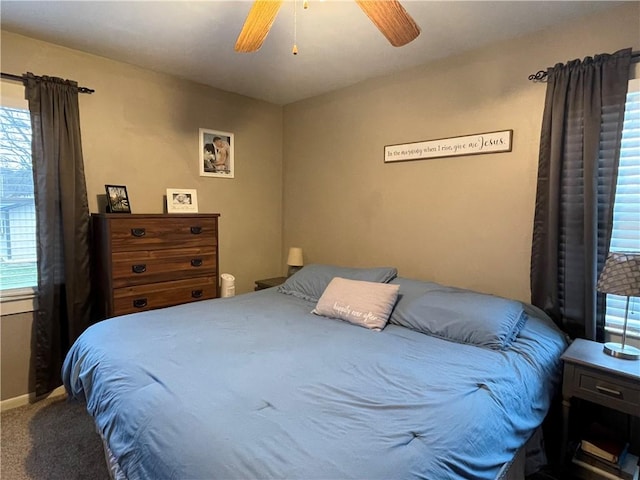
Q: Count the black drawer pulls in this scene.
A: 6